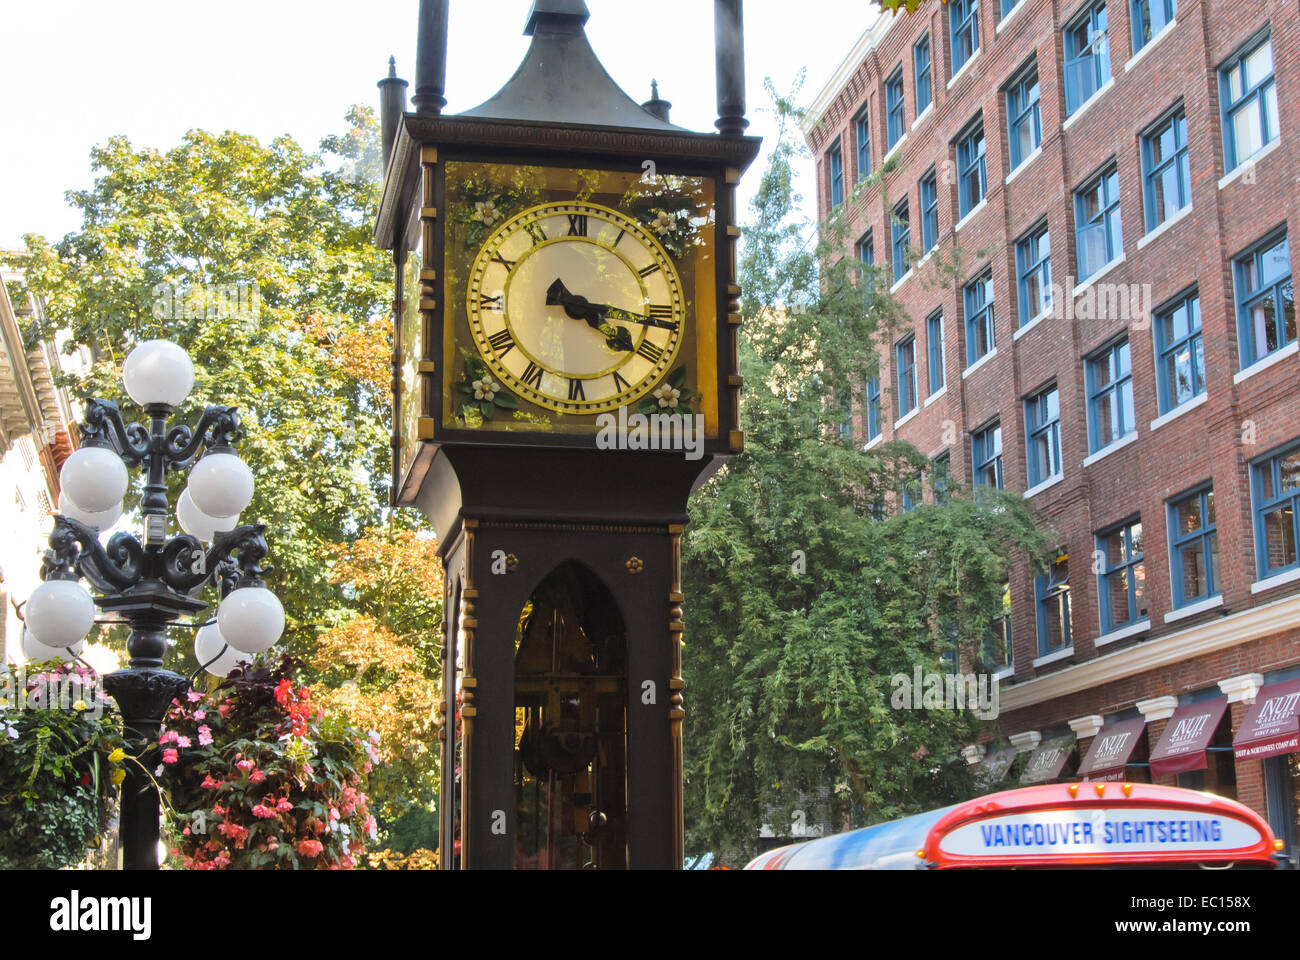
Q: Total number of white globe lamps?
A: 9